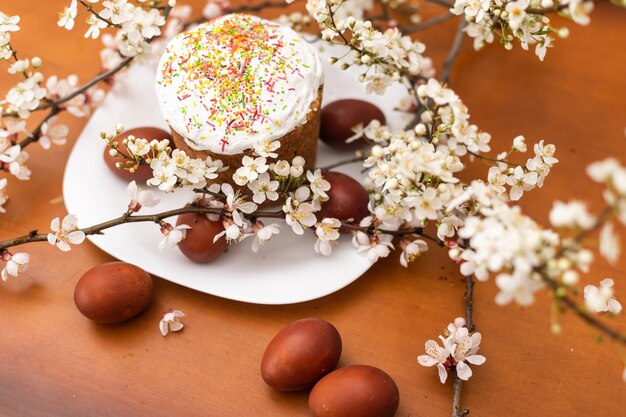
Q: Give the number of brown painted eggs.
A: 7